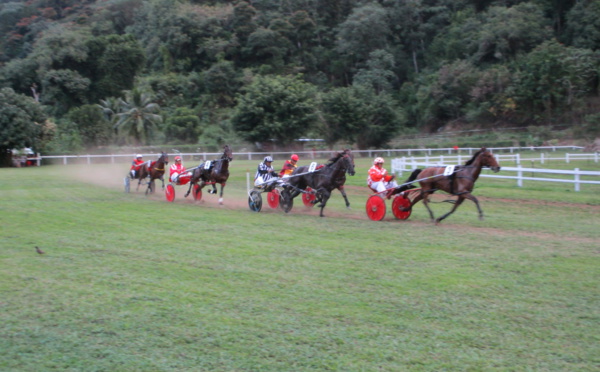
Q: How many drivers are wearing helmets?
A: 5